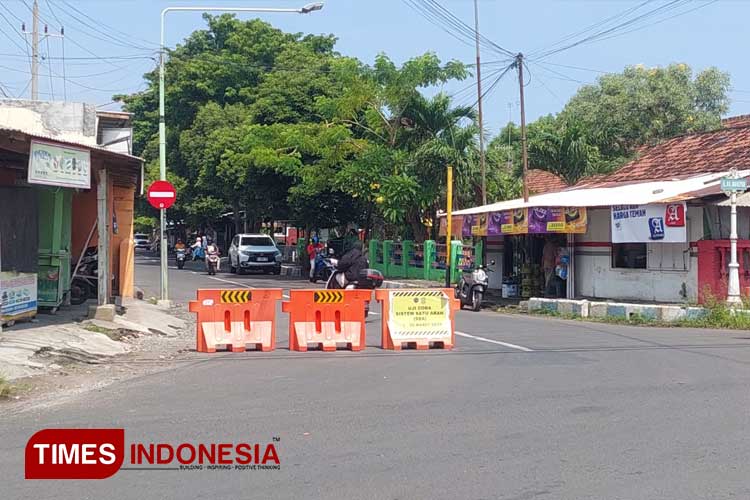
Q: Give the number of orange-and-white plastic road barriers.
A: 3